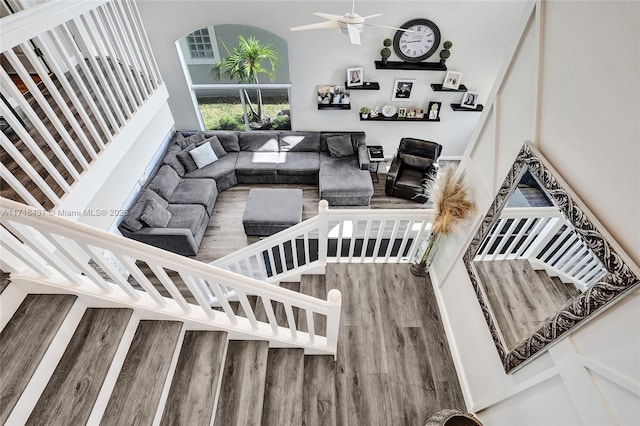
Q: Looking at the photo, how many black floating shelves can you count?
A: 6